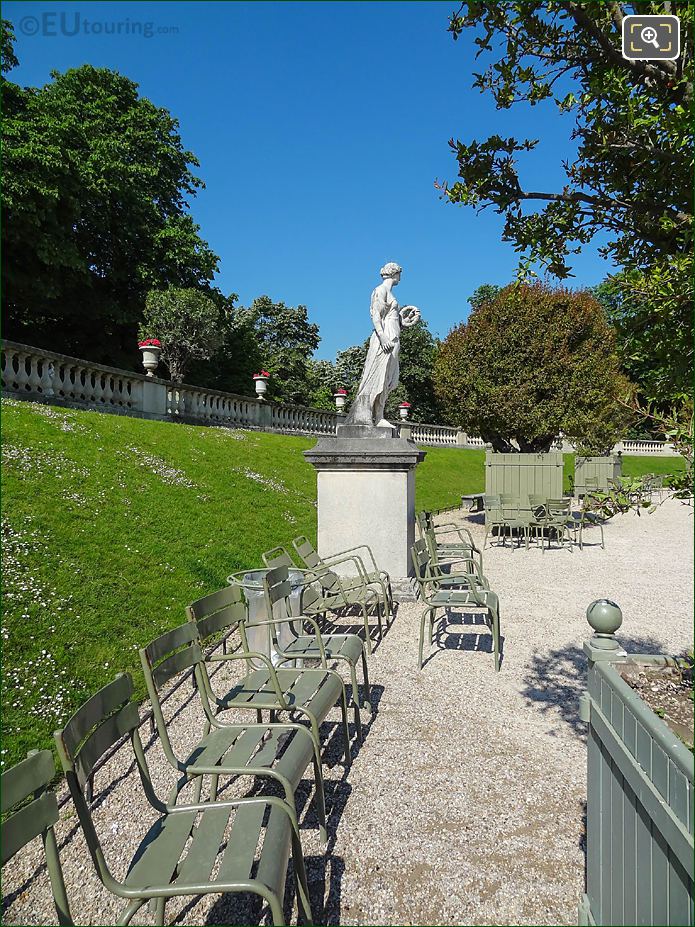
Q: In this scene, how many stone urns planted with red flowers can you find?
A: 4